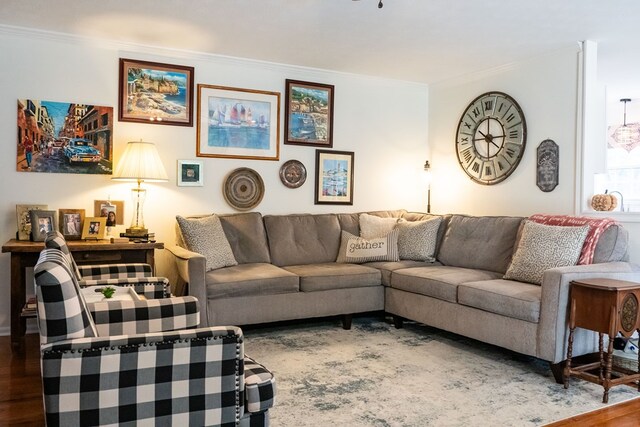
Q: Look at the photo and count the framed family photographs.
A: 5